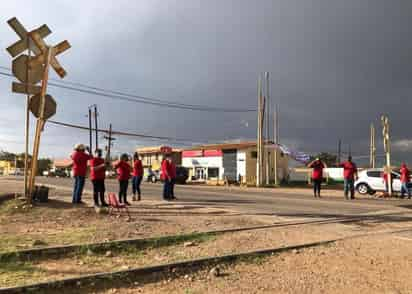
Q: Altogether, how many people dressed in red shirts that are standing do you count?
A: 10